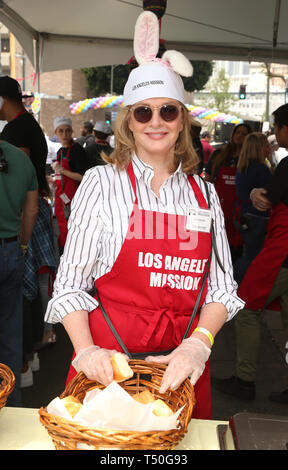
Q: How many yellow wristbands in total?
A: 2